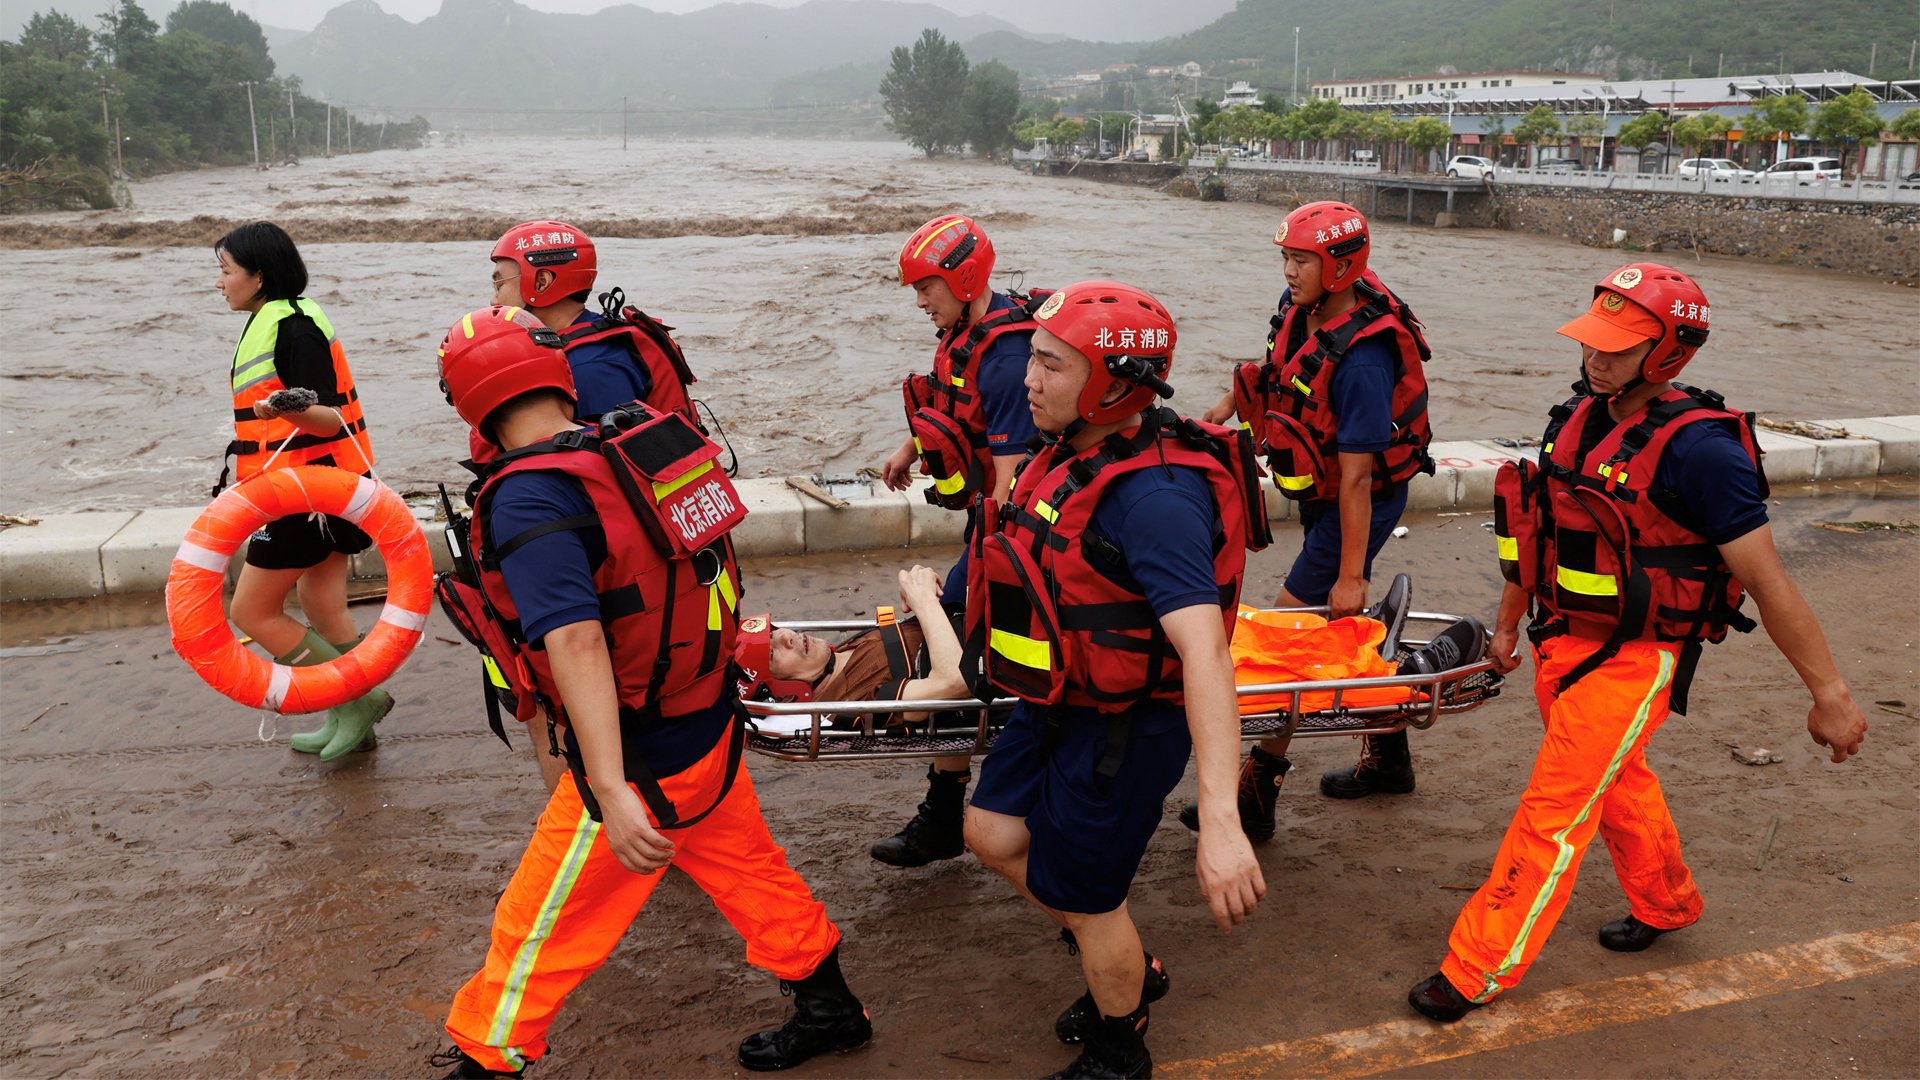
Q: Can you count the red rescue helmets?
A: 7